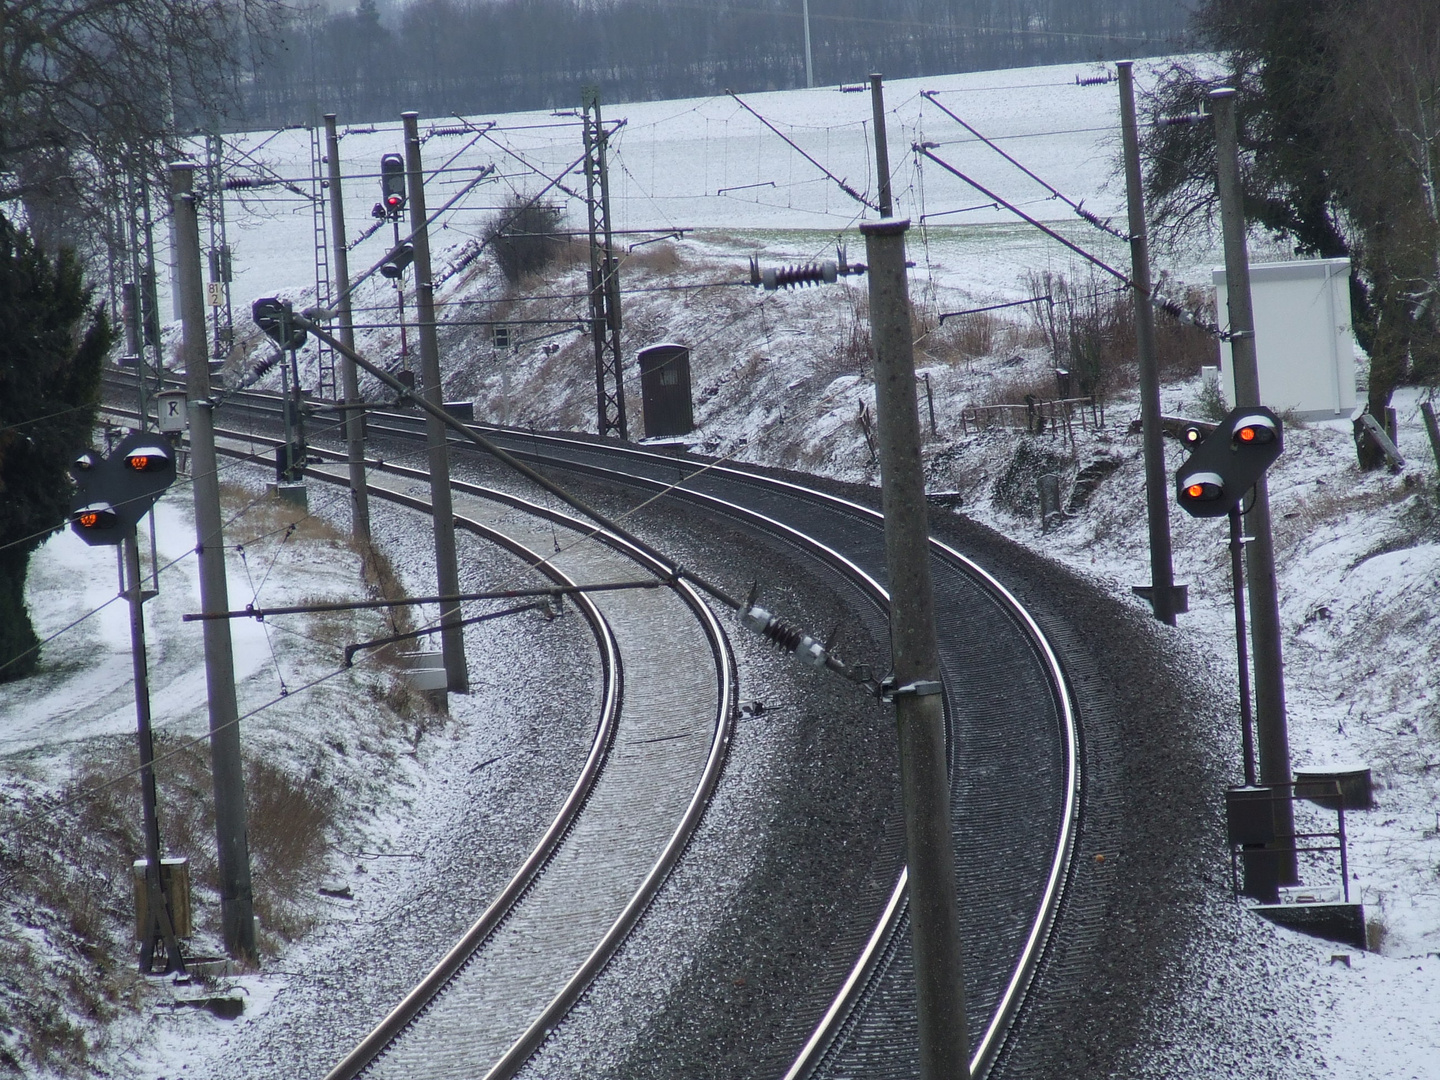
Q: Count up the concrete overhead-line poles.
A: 7